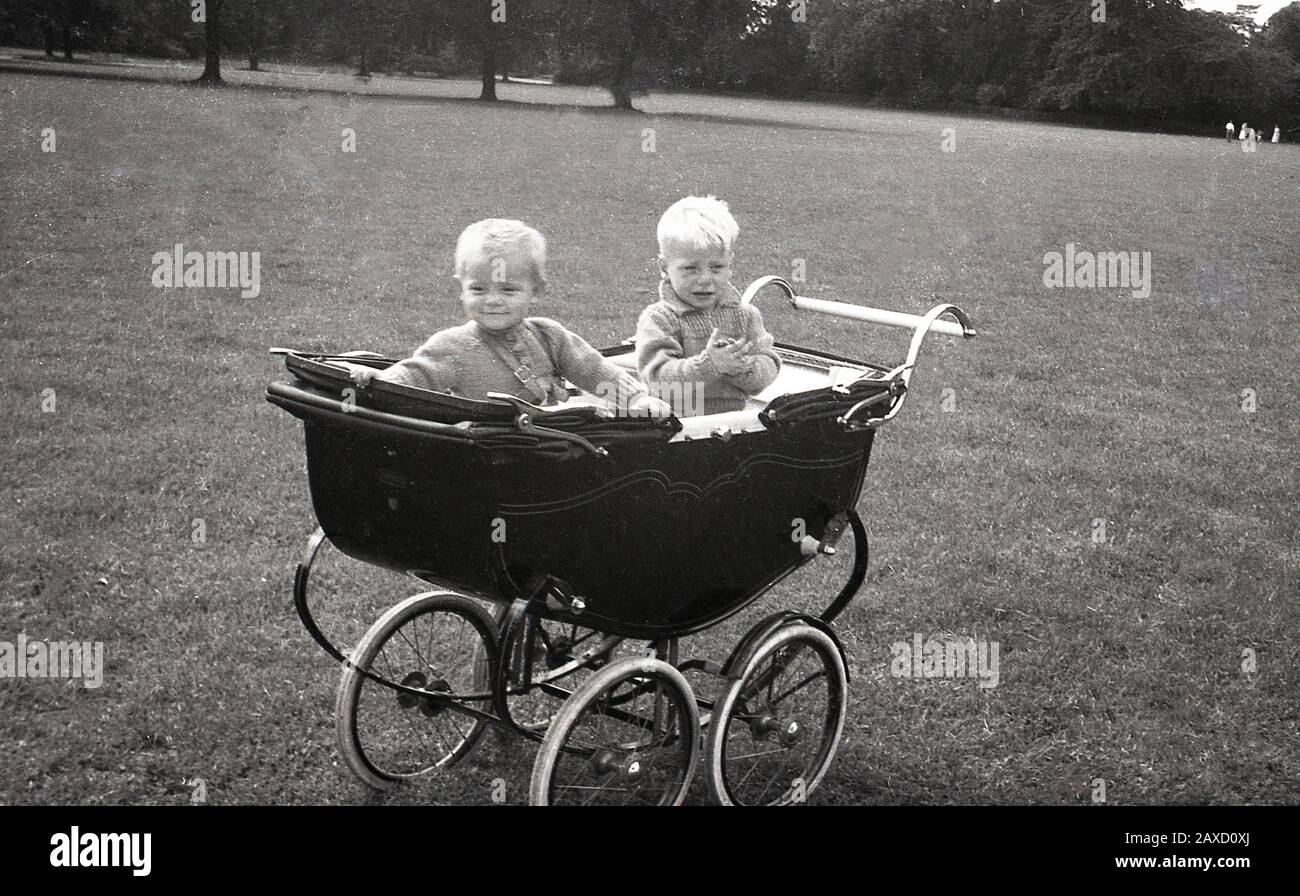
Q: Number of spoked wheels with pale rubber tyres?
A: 4